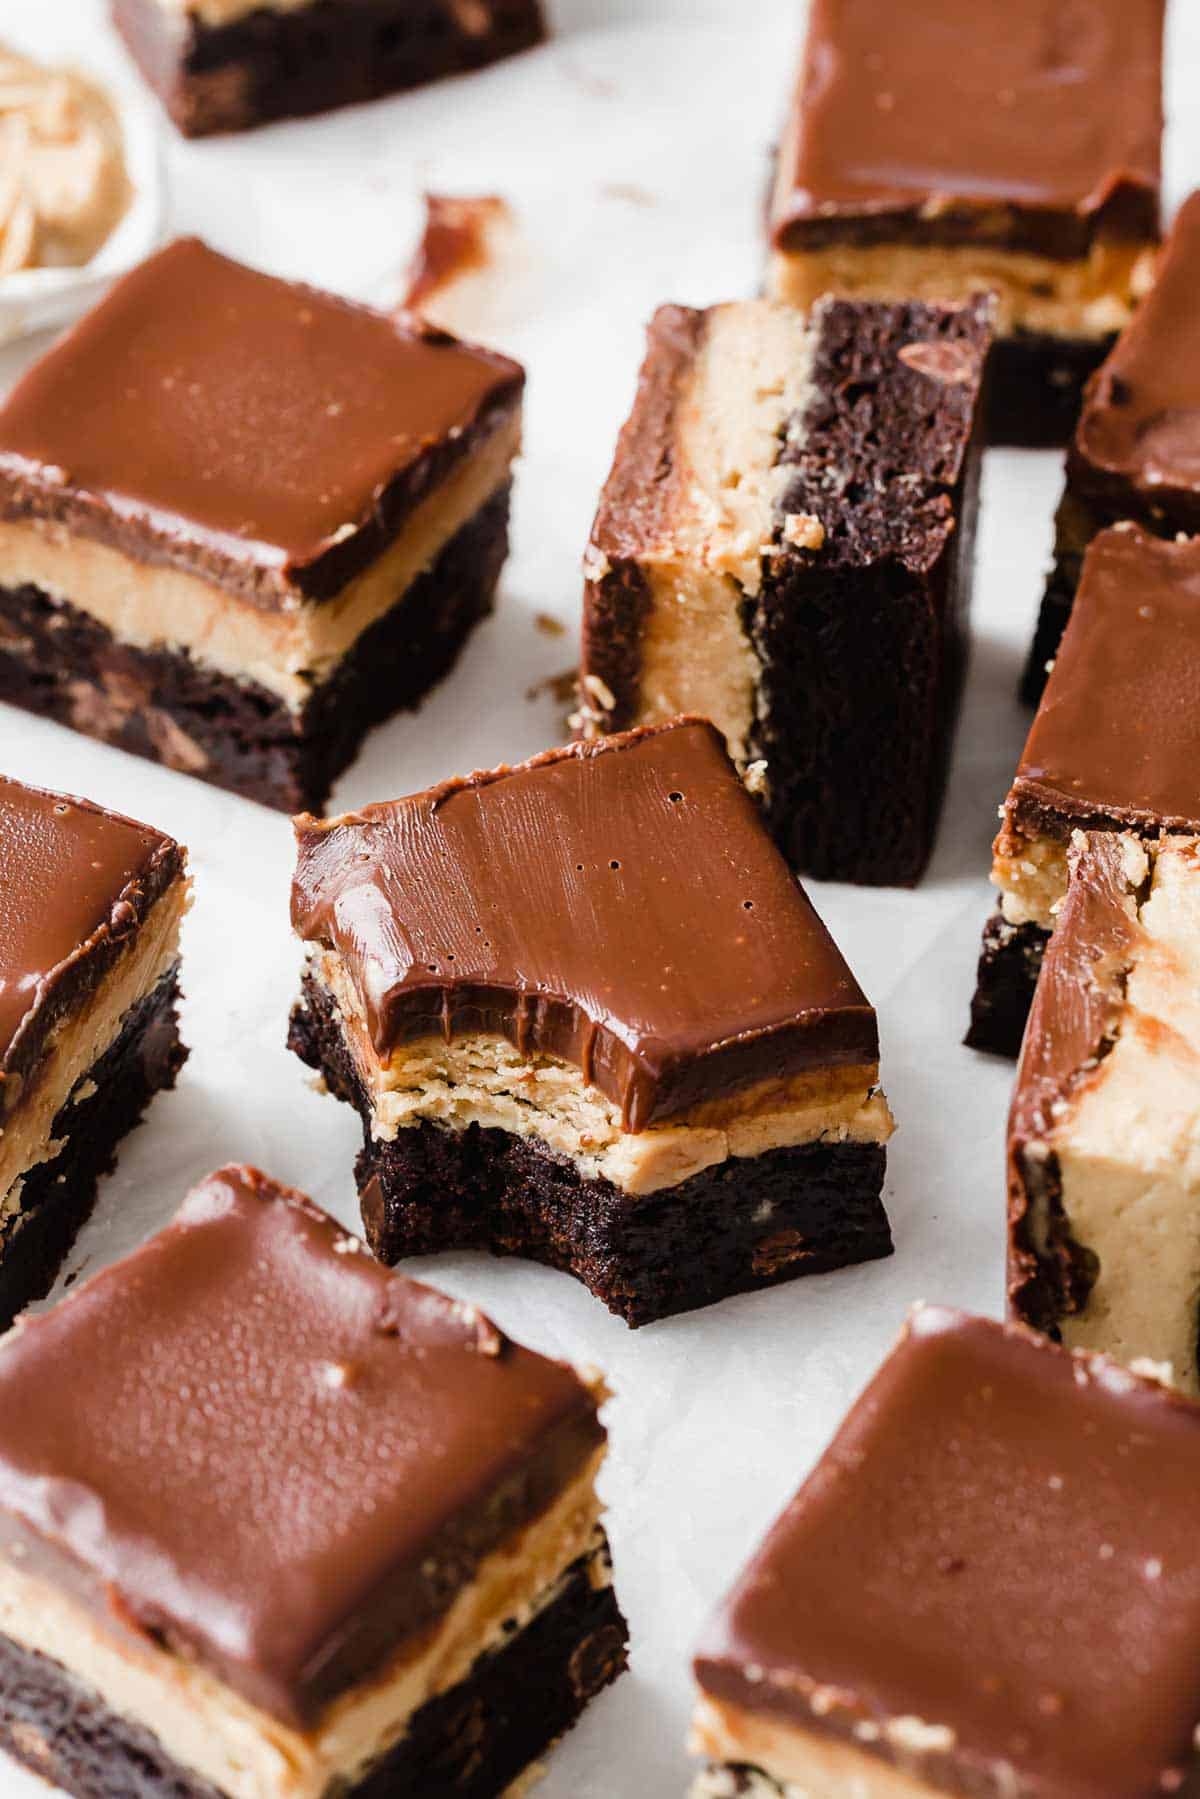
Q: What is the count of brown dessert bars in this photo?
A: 11